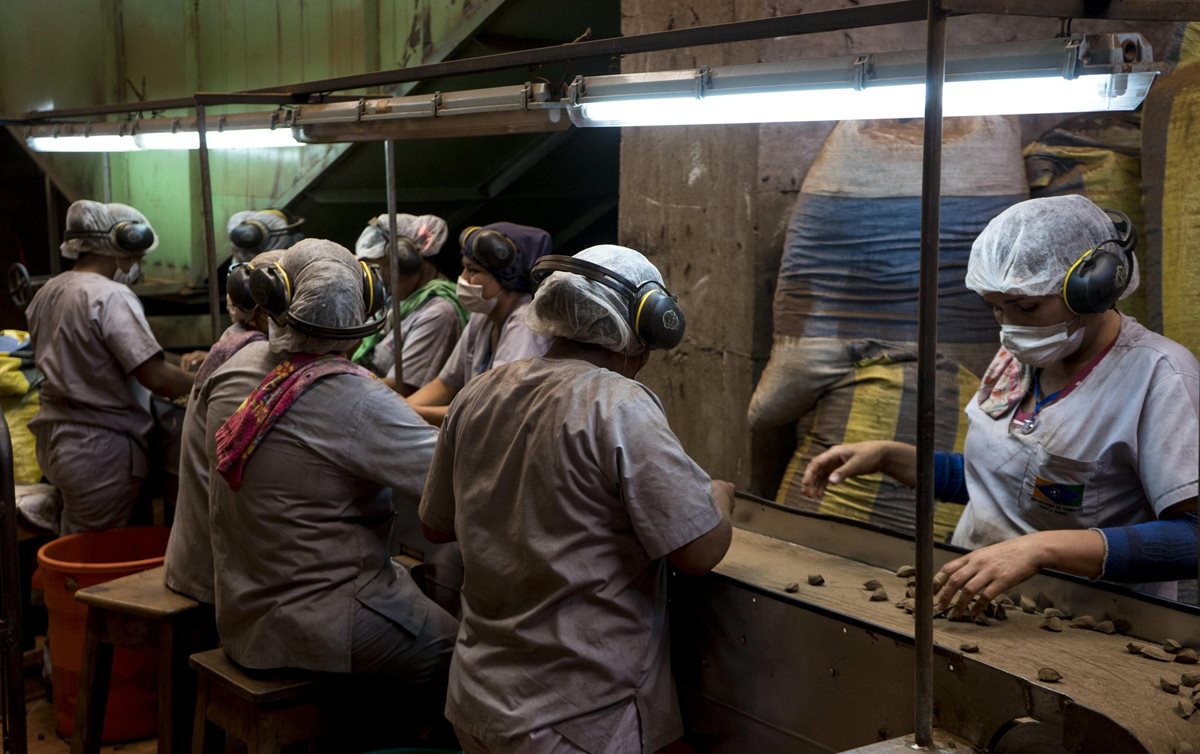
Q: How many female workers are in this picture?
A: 8